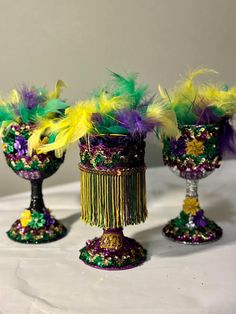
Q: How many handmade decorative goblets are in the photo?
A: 3